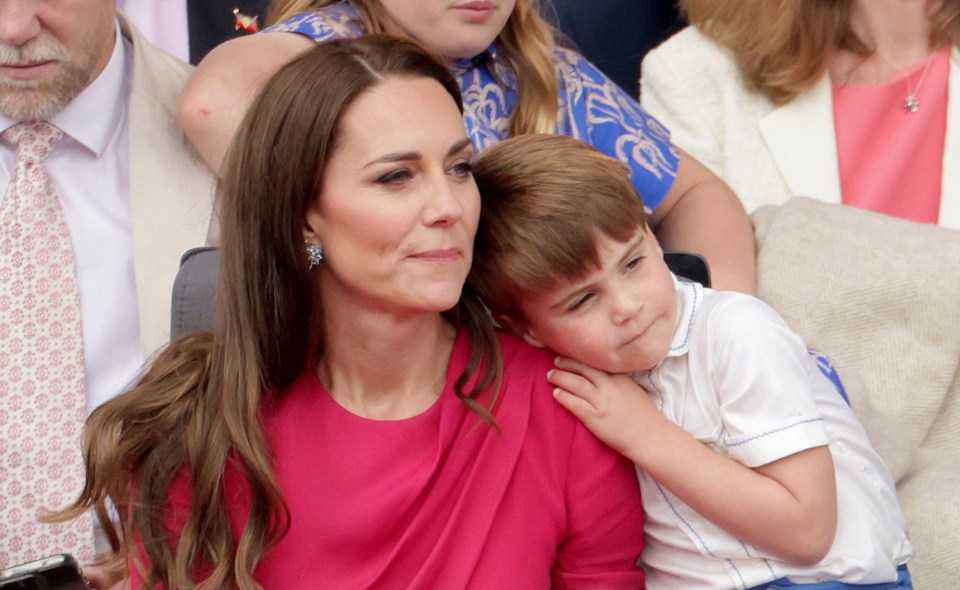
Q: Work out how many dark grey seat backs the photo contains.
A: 2